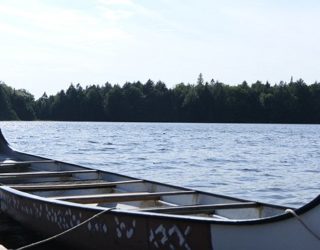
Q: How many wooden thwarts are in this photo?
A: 5